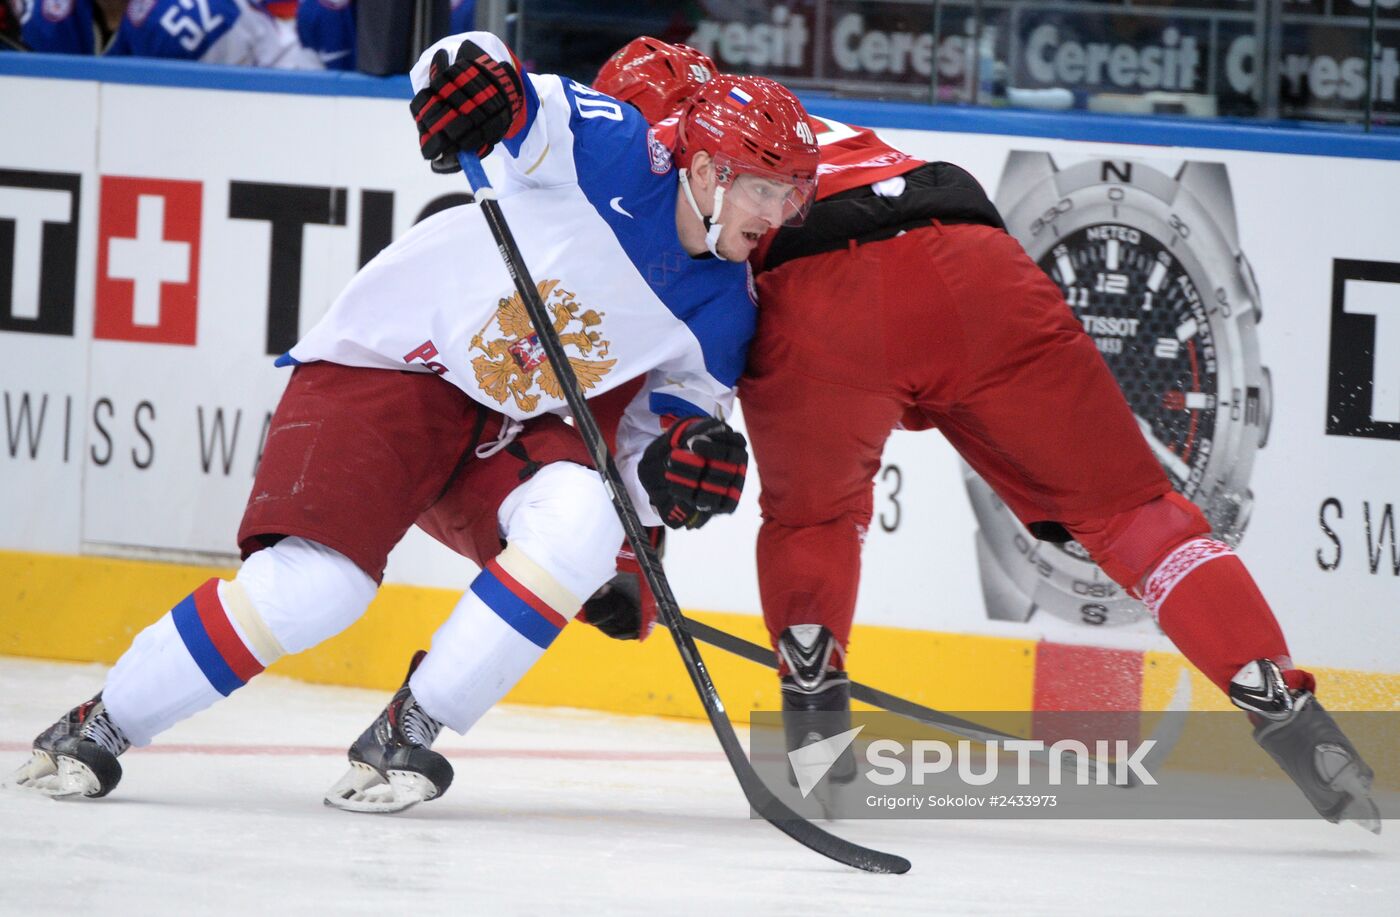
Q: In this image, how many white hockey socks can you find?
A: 2